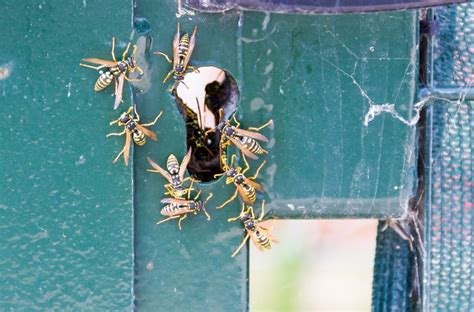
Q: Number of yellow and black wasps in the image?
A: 8